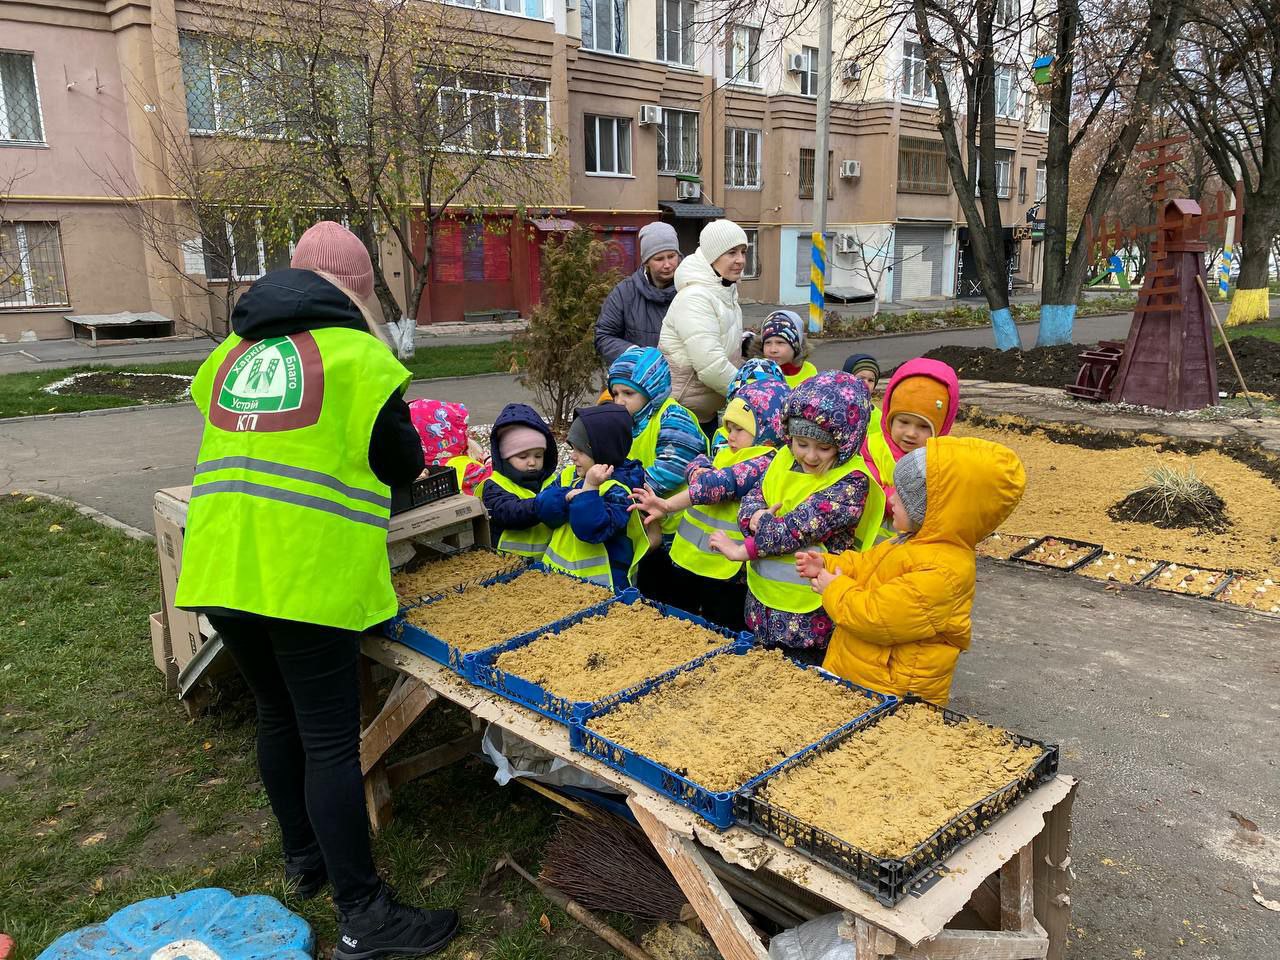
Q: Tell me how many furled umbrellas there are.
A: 0